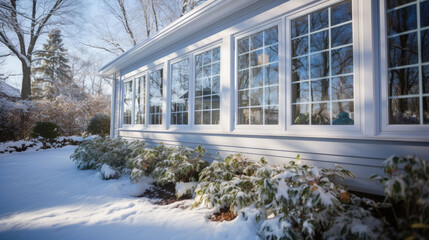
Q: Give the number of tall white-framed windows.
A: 8